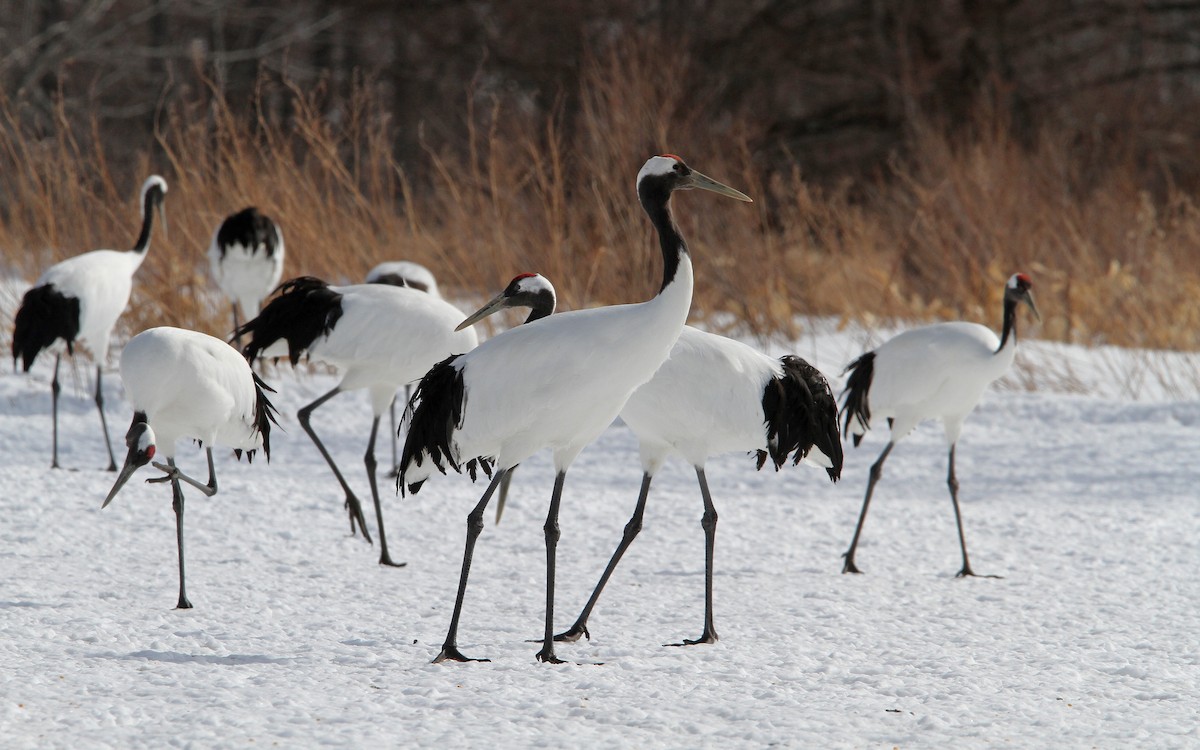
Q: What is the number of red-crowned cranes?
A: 8